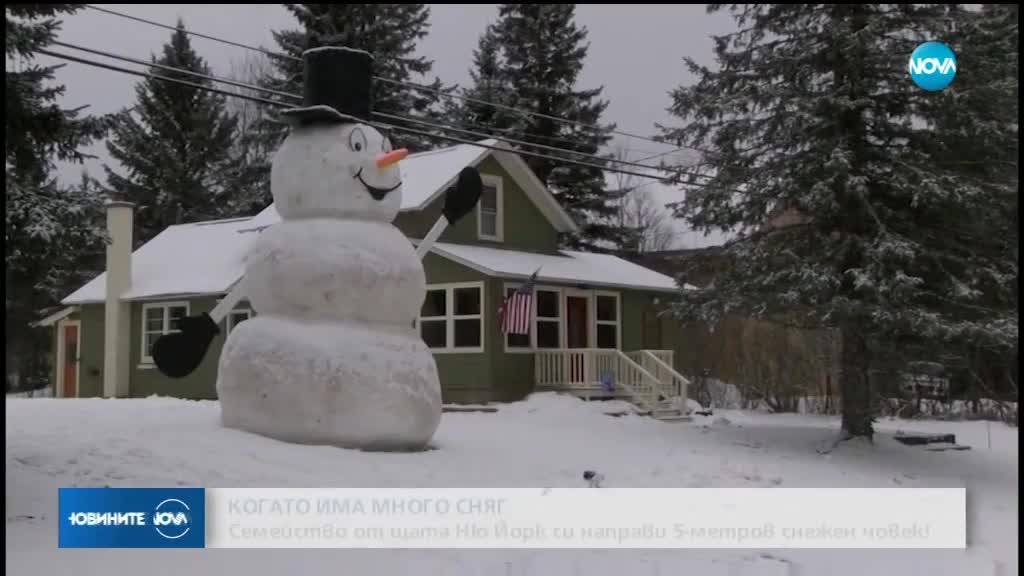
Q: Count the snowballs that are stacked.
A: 3